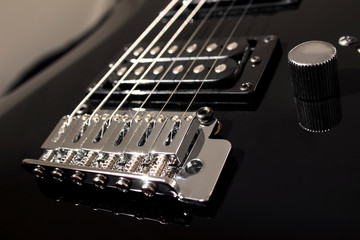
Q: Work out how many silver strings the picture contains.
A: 6